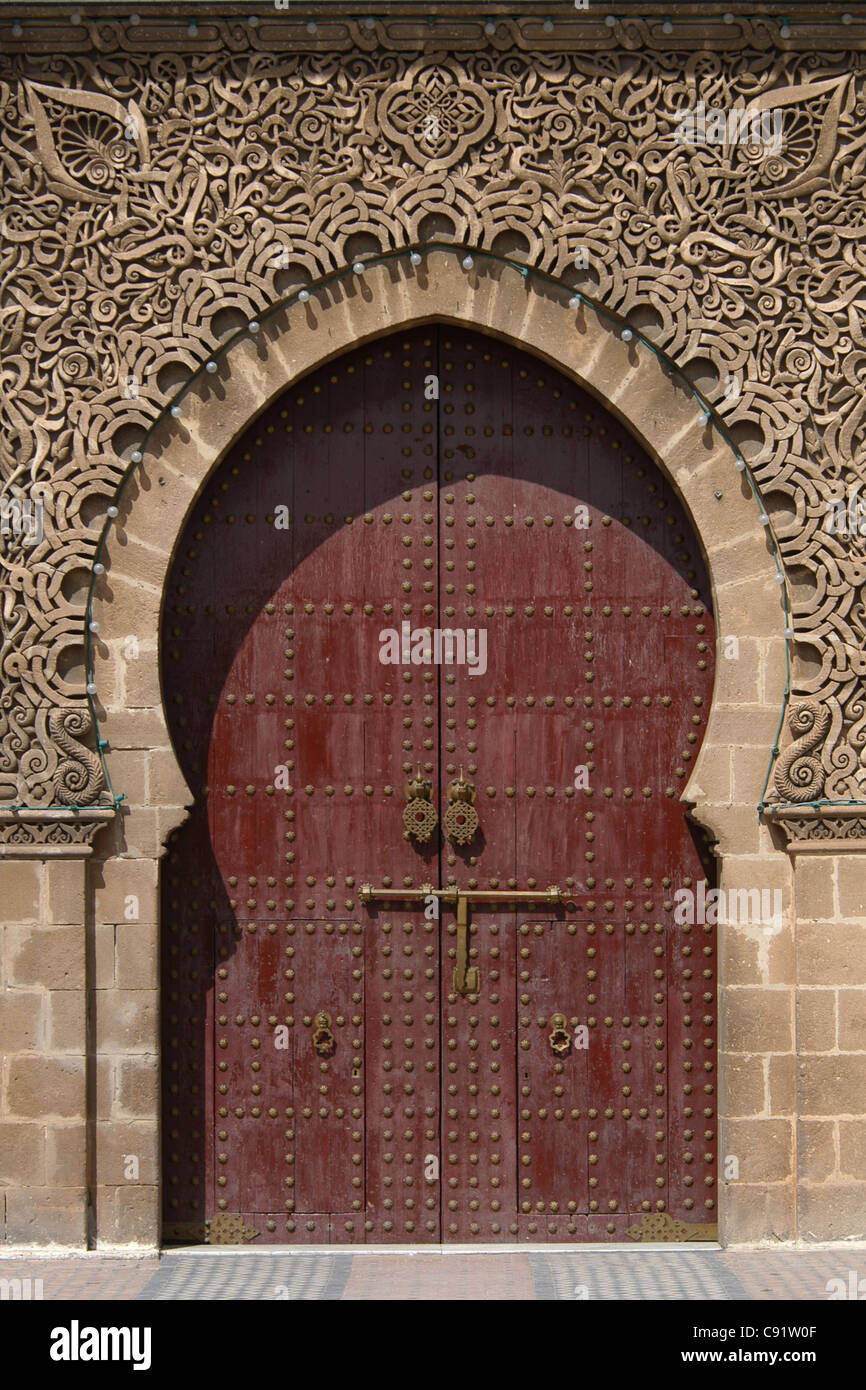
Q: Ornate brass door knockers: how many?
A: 4